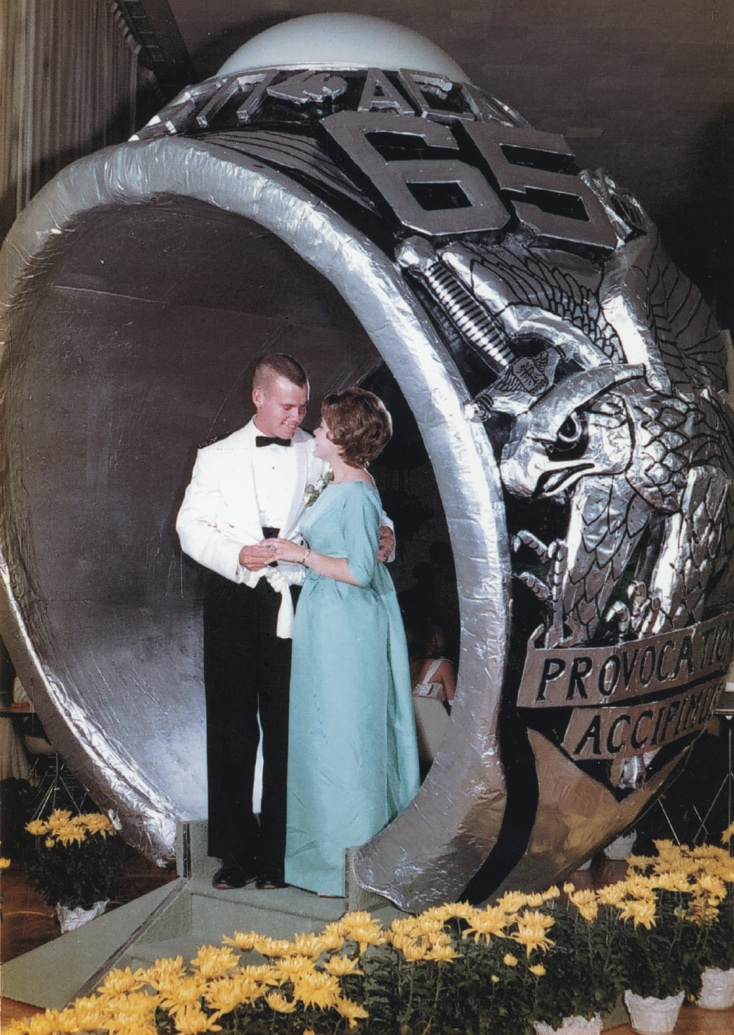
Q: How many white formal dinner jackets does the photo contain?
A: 1